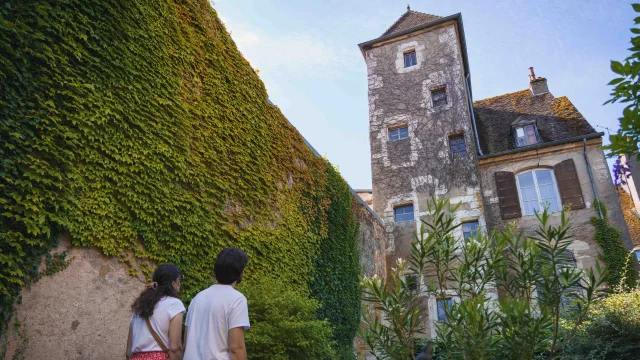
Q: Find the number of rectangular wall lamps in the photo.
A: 0